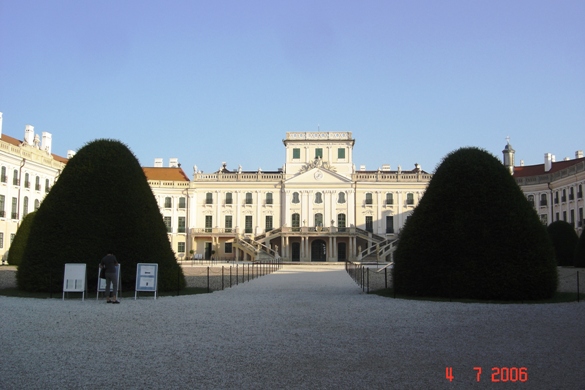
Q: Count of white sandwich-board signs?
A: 3